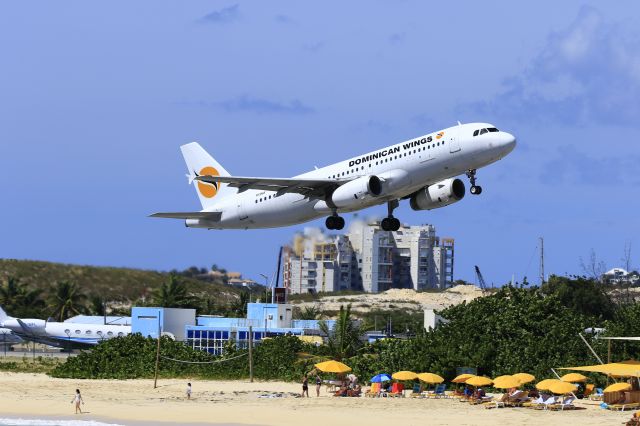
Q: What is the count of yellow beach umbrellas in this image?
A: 11